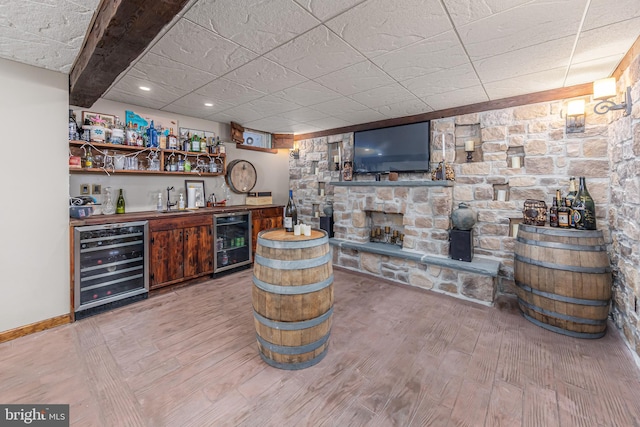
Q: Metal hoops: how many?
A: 12